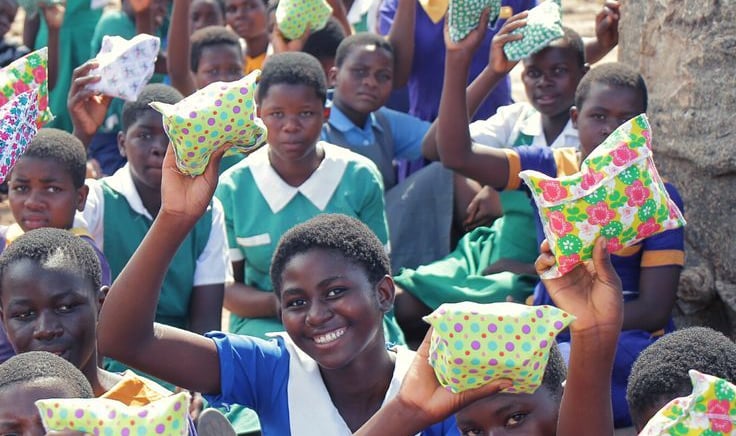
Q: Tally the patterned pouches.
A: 11